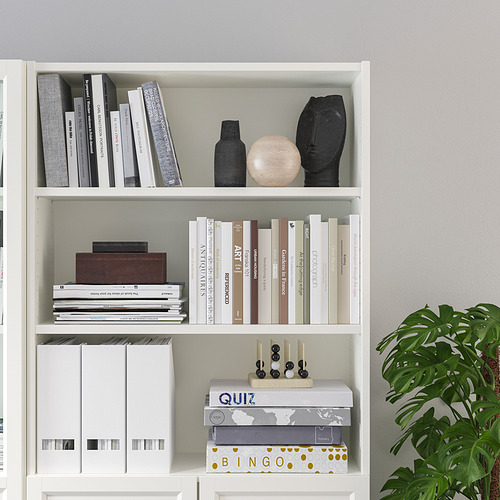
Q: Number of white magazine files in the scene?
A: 3